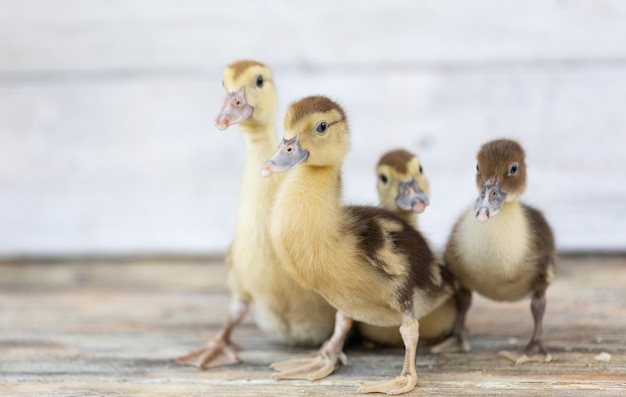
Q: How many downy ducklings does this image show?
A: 4